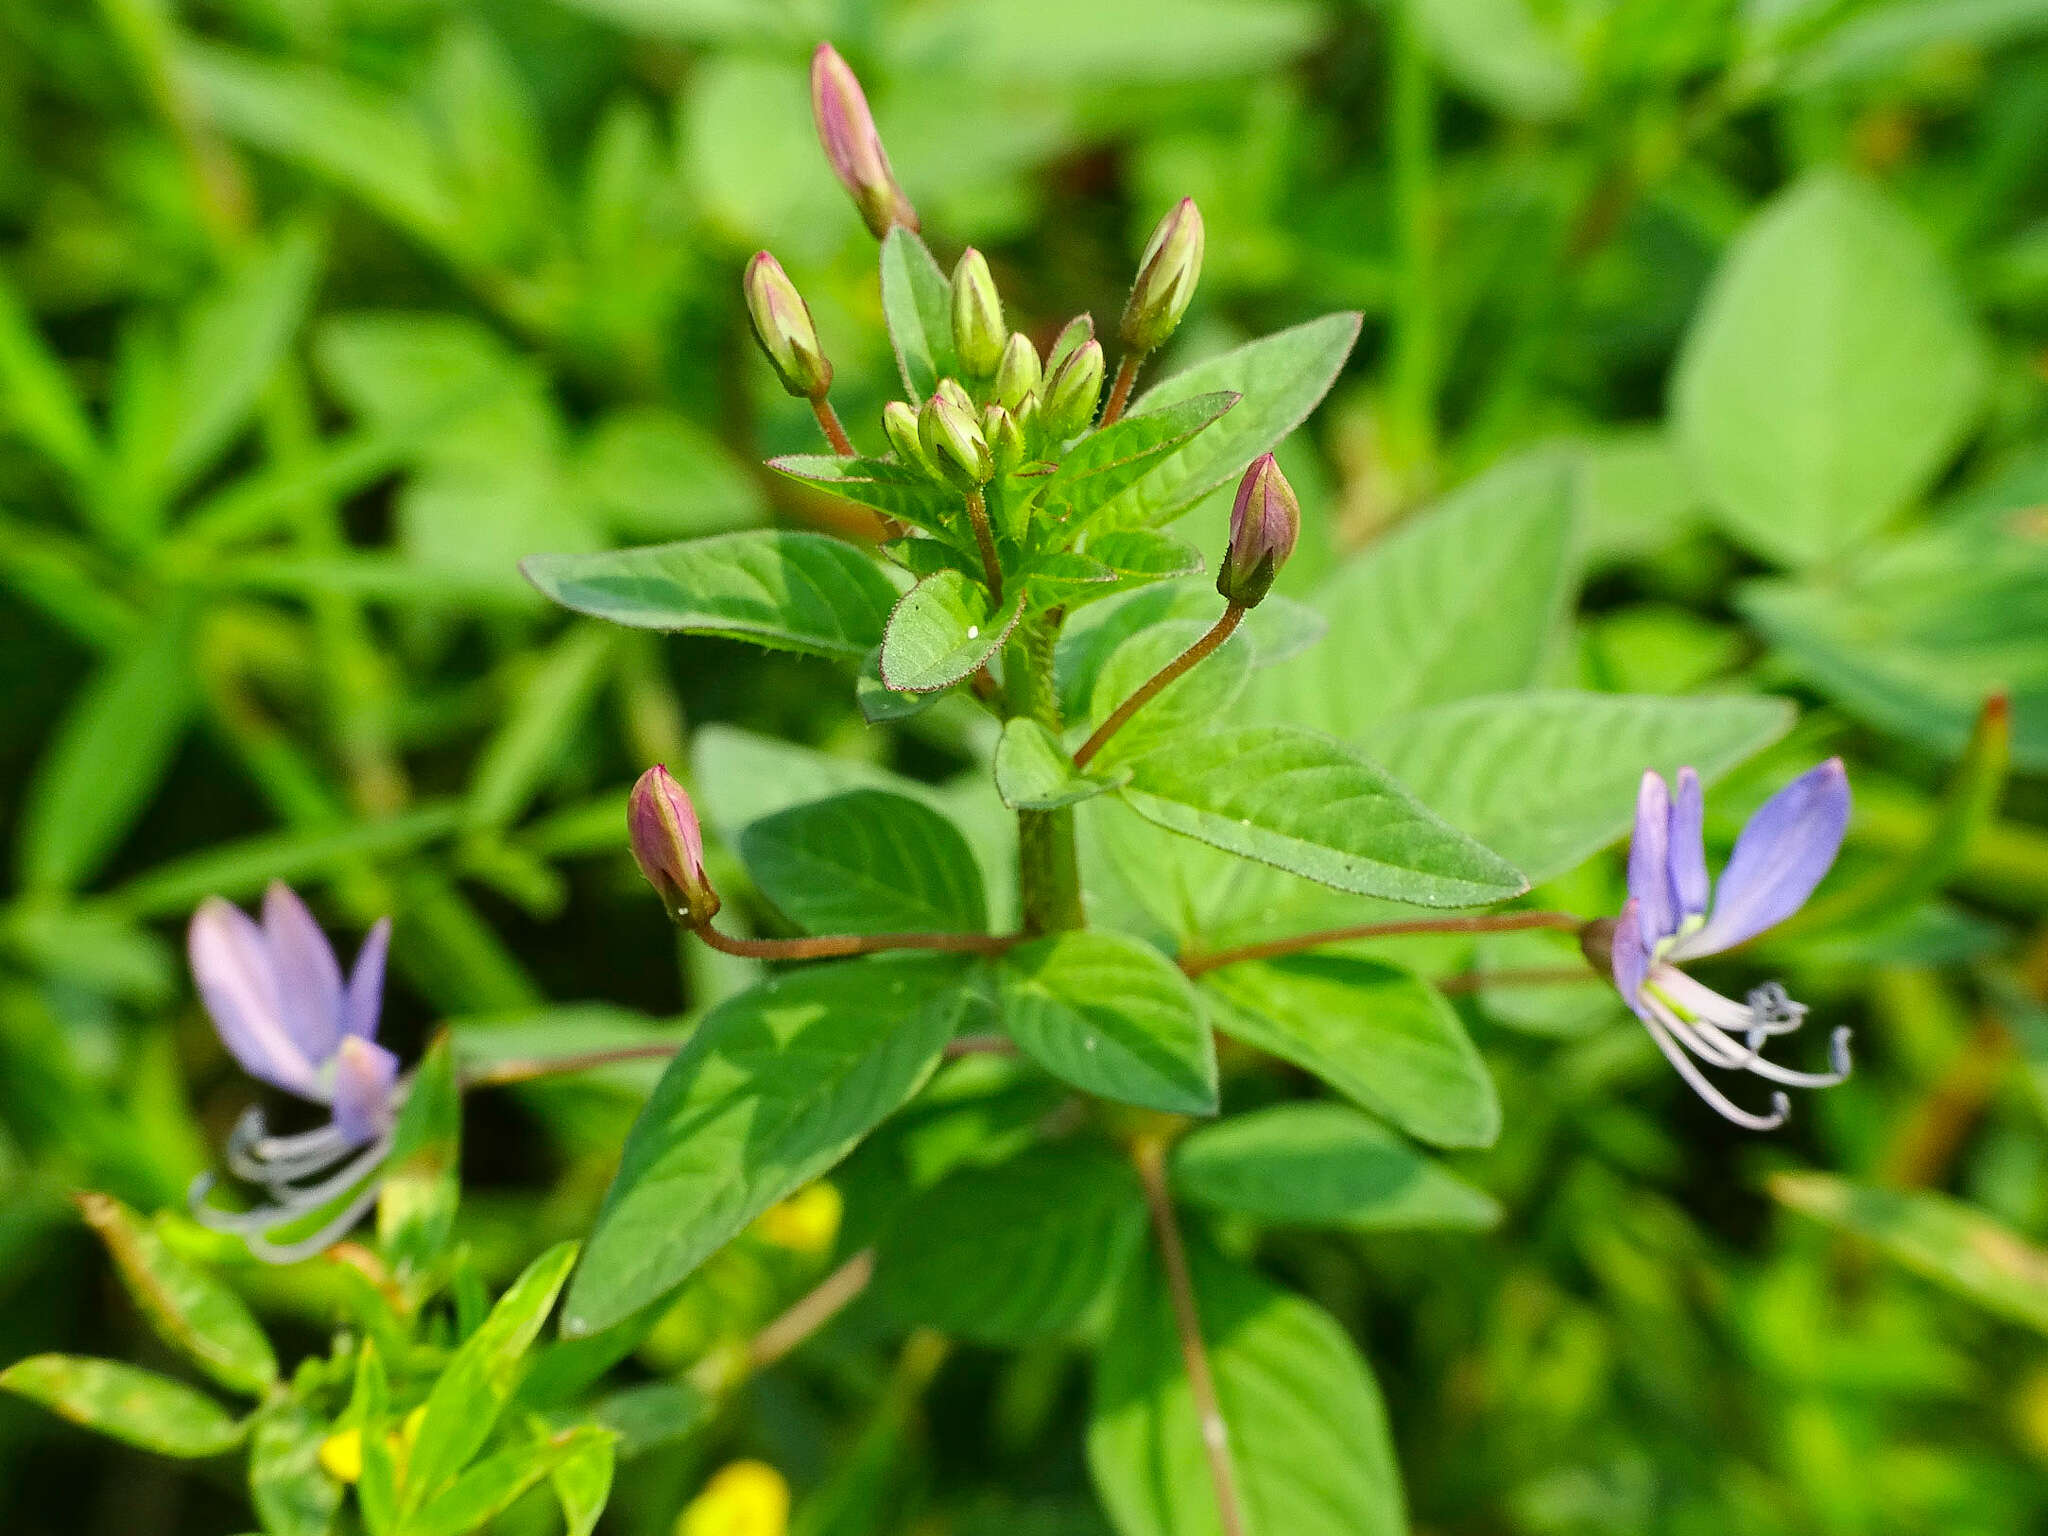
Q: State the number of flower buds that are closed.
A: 13